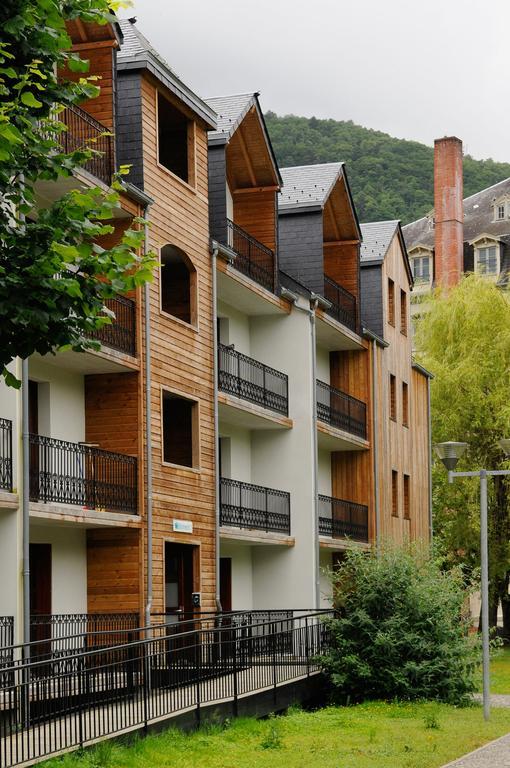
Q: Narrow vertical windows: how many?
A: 6